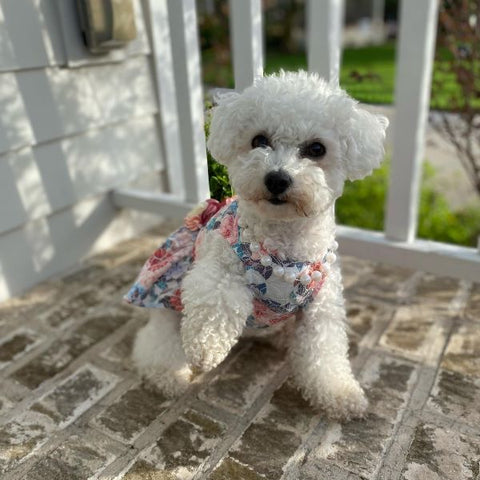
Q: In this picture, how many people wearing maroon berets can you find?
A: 0